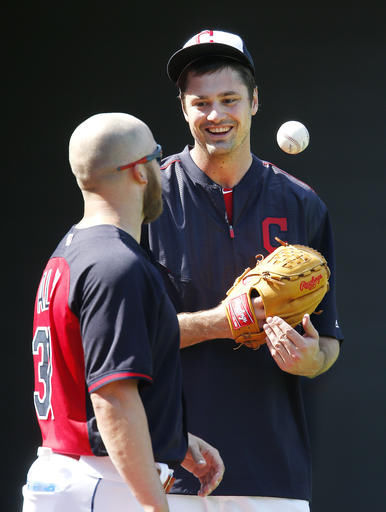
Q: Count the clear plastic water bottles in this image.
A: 1